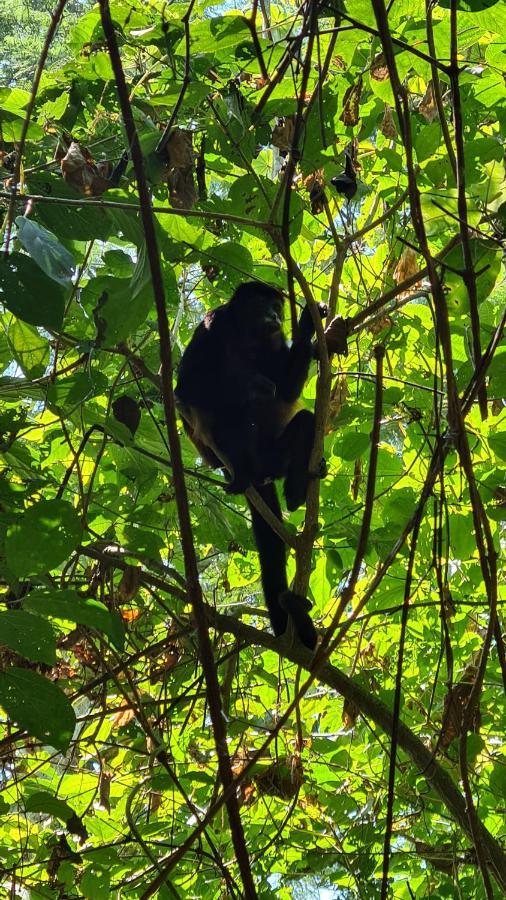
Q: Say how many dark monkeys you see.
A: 1